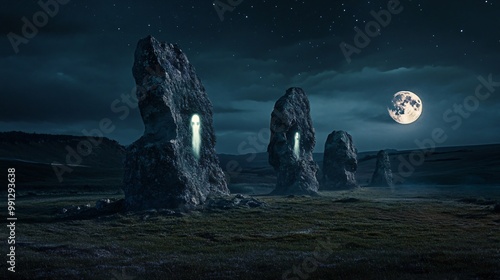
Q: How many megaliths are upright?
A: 4